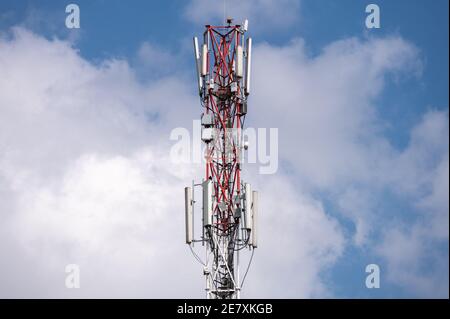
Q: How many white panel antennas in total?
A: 8